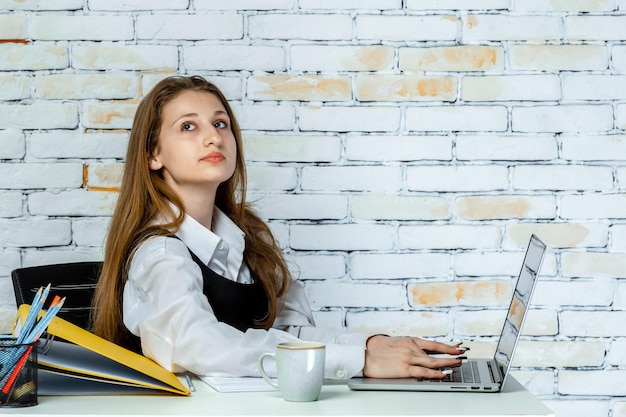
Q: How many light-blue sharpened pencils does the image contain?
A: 5